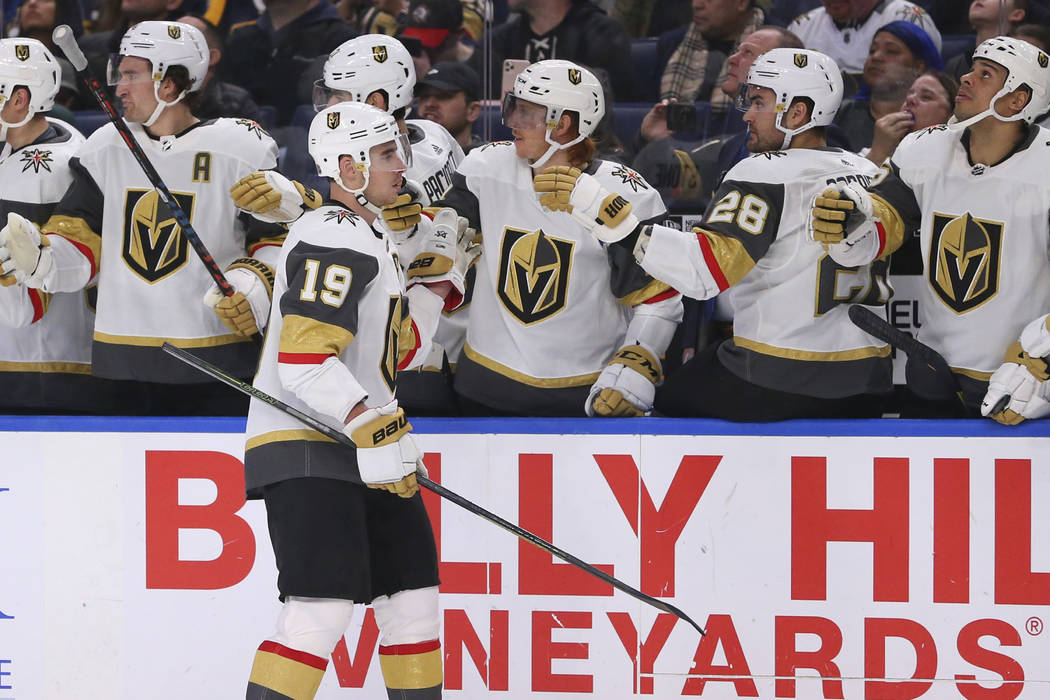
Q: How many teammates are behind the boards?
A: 6